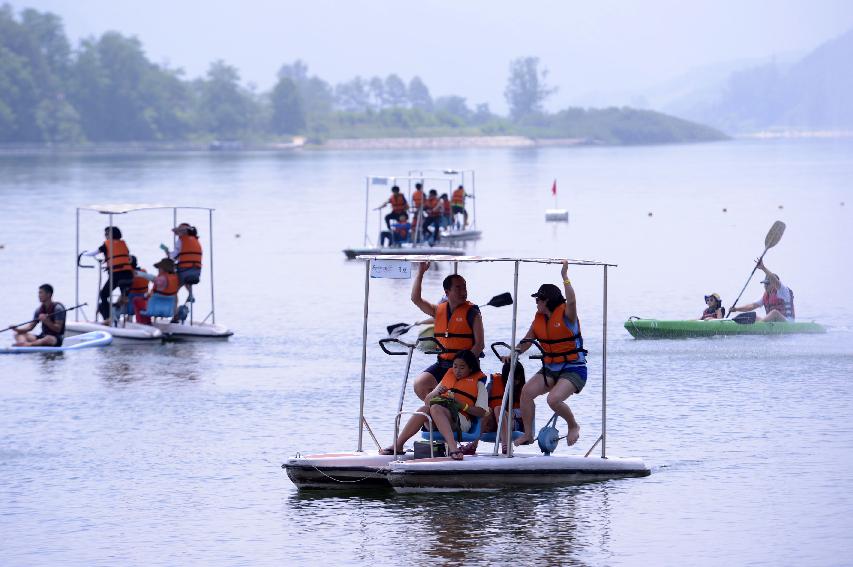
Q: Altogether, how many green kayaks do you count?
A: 1